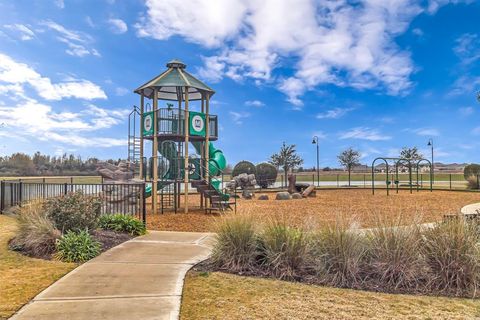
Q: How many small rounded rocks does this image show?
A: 3